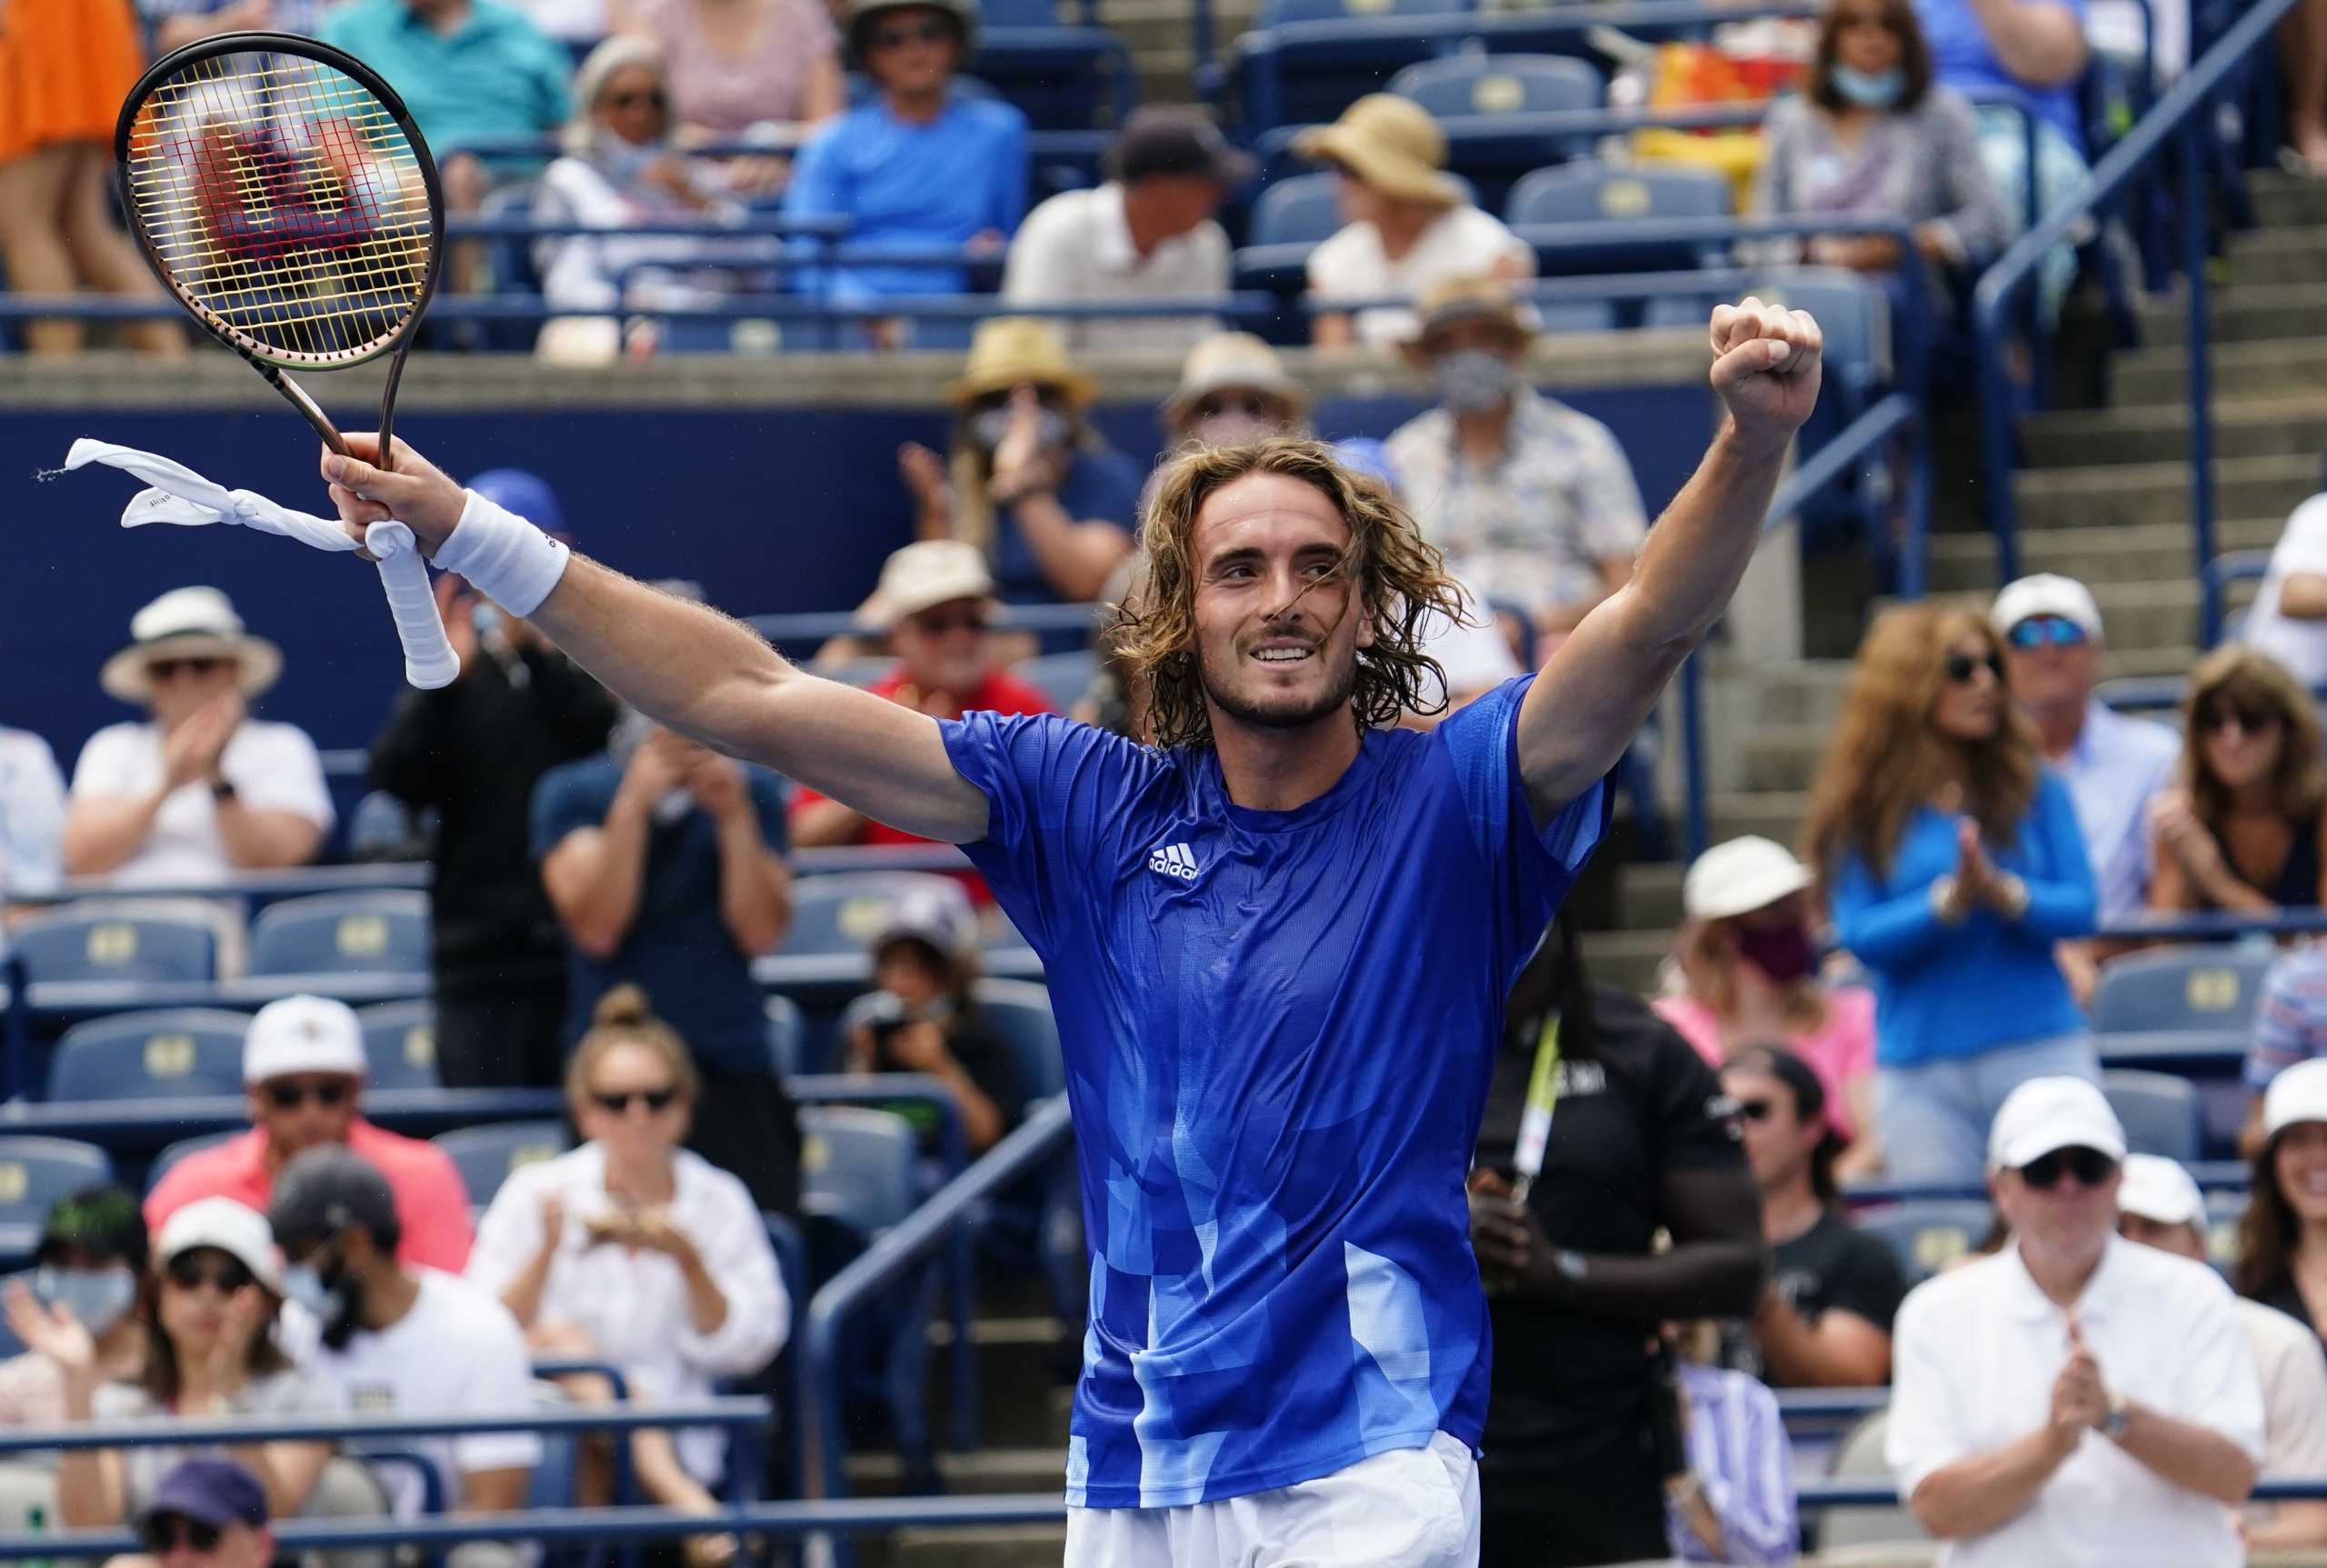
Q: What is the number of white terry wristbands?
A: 1